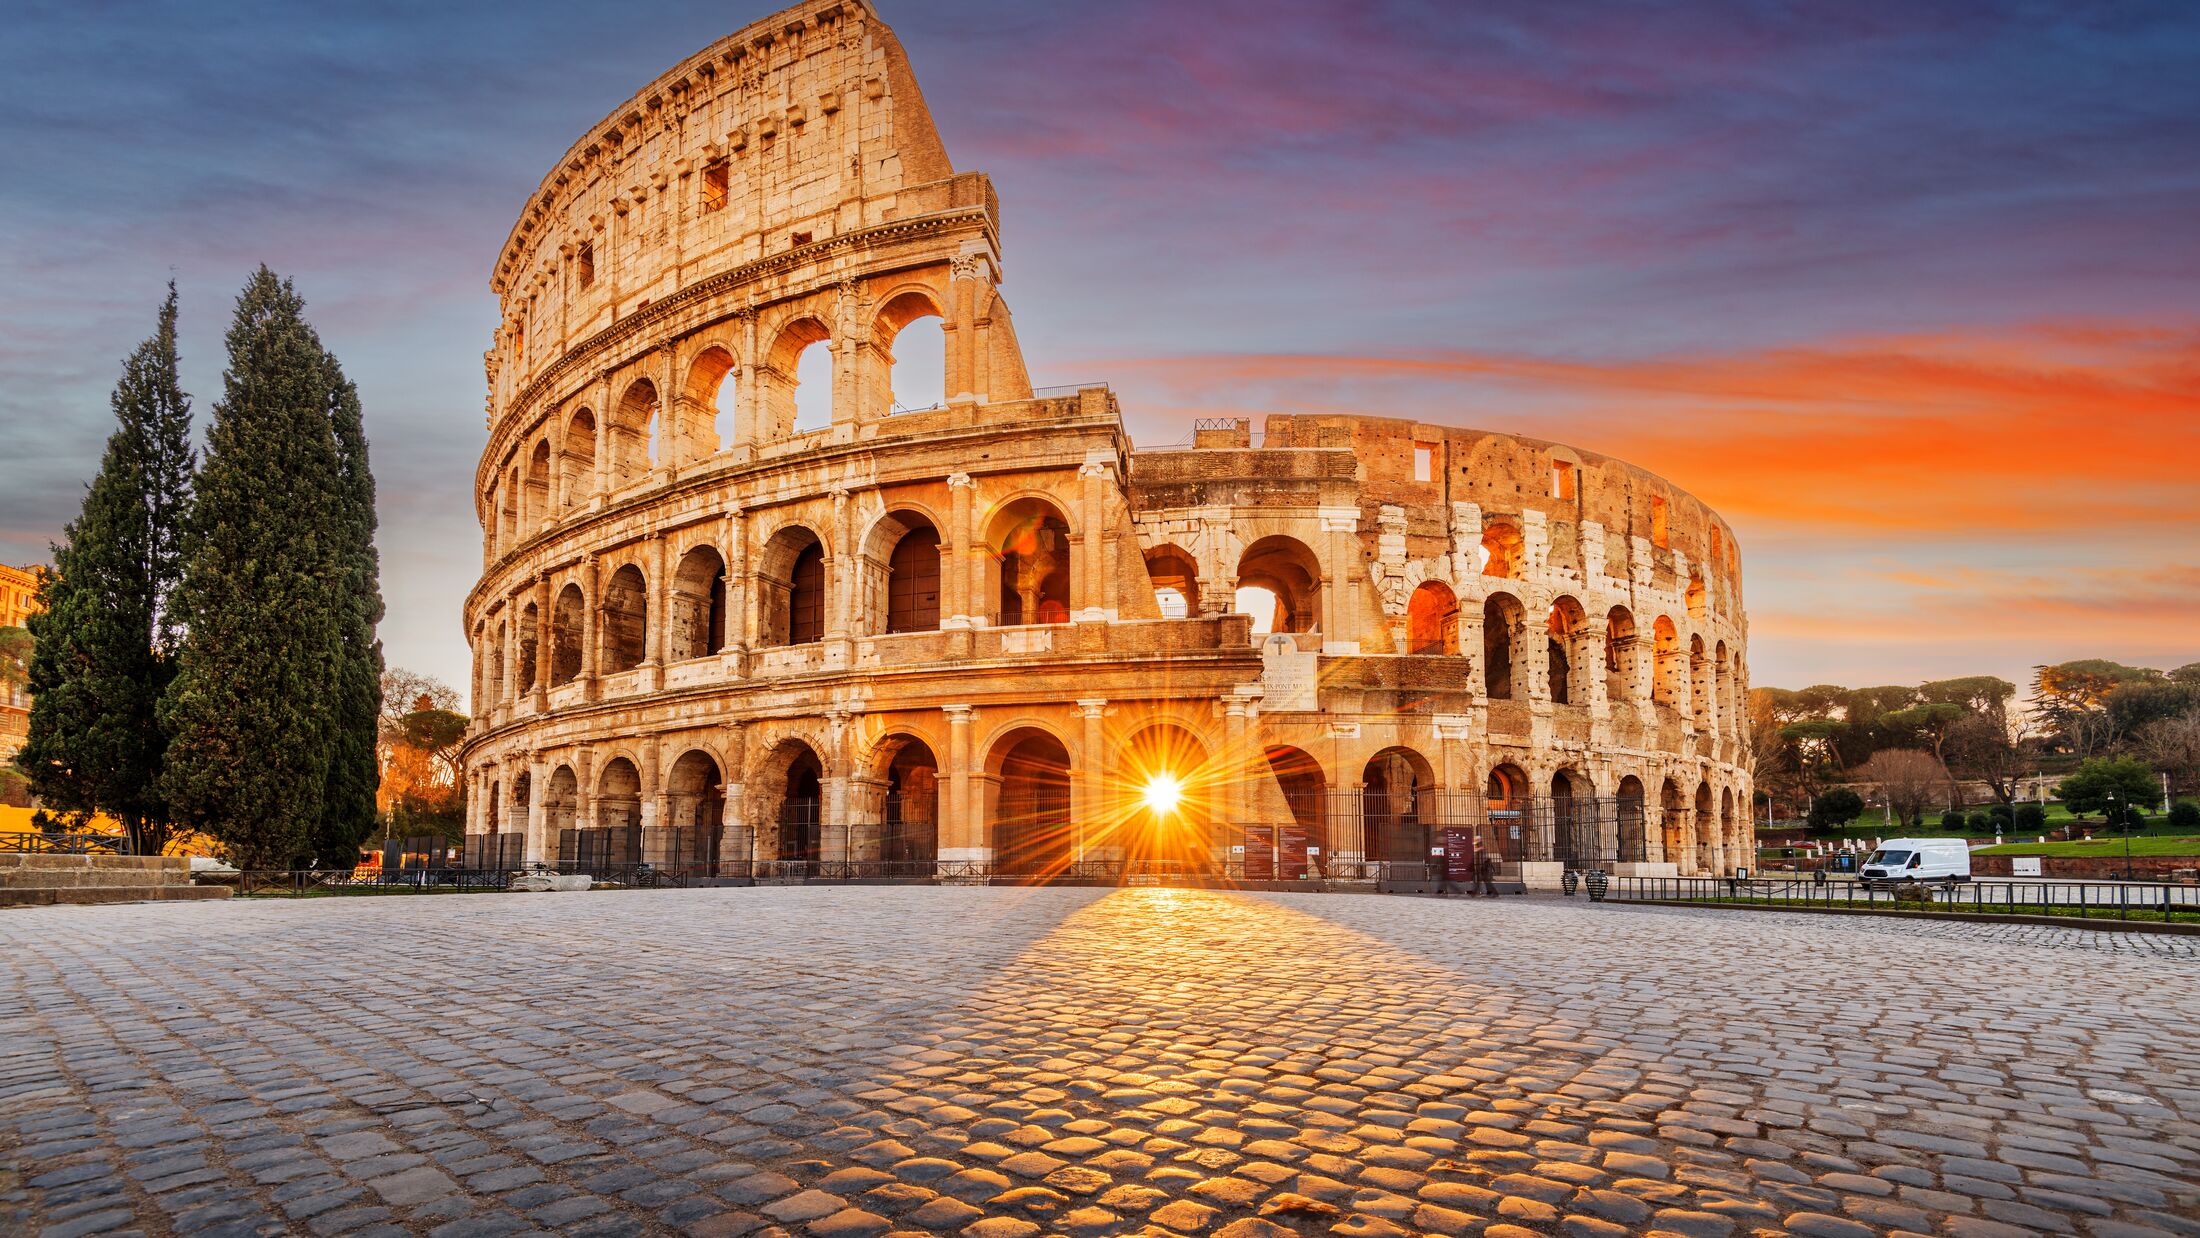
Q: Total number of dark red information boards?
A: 3